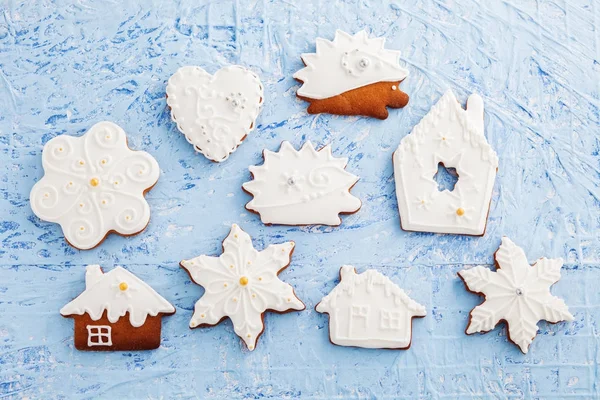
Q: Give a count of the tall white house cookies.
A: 1